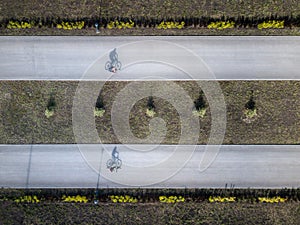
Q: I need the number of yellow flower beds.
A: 12